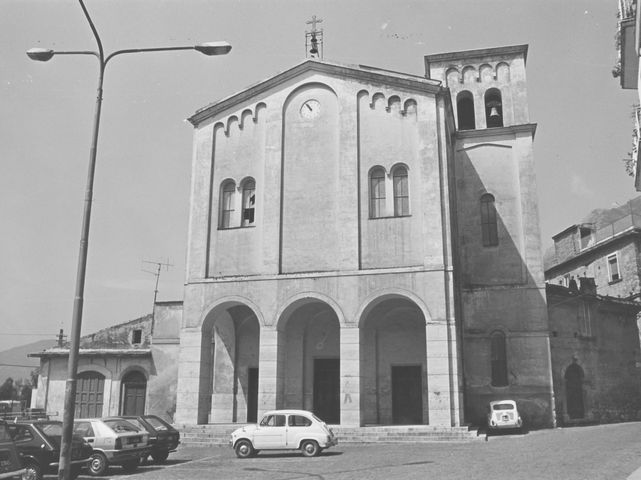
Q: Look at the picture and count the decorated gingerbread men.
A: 0